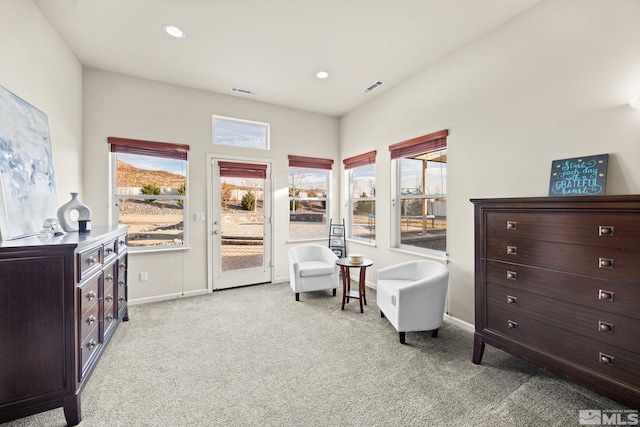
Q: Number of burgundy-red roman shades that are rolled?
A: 5